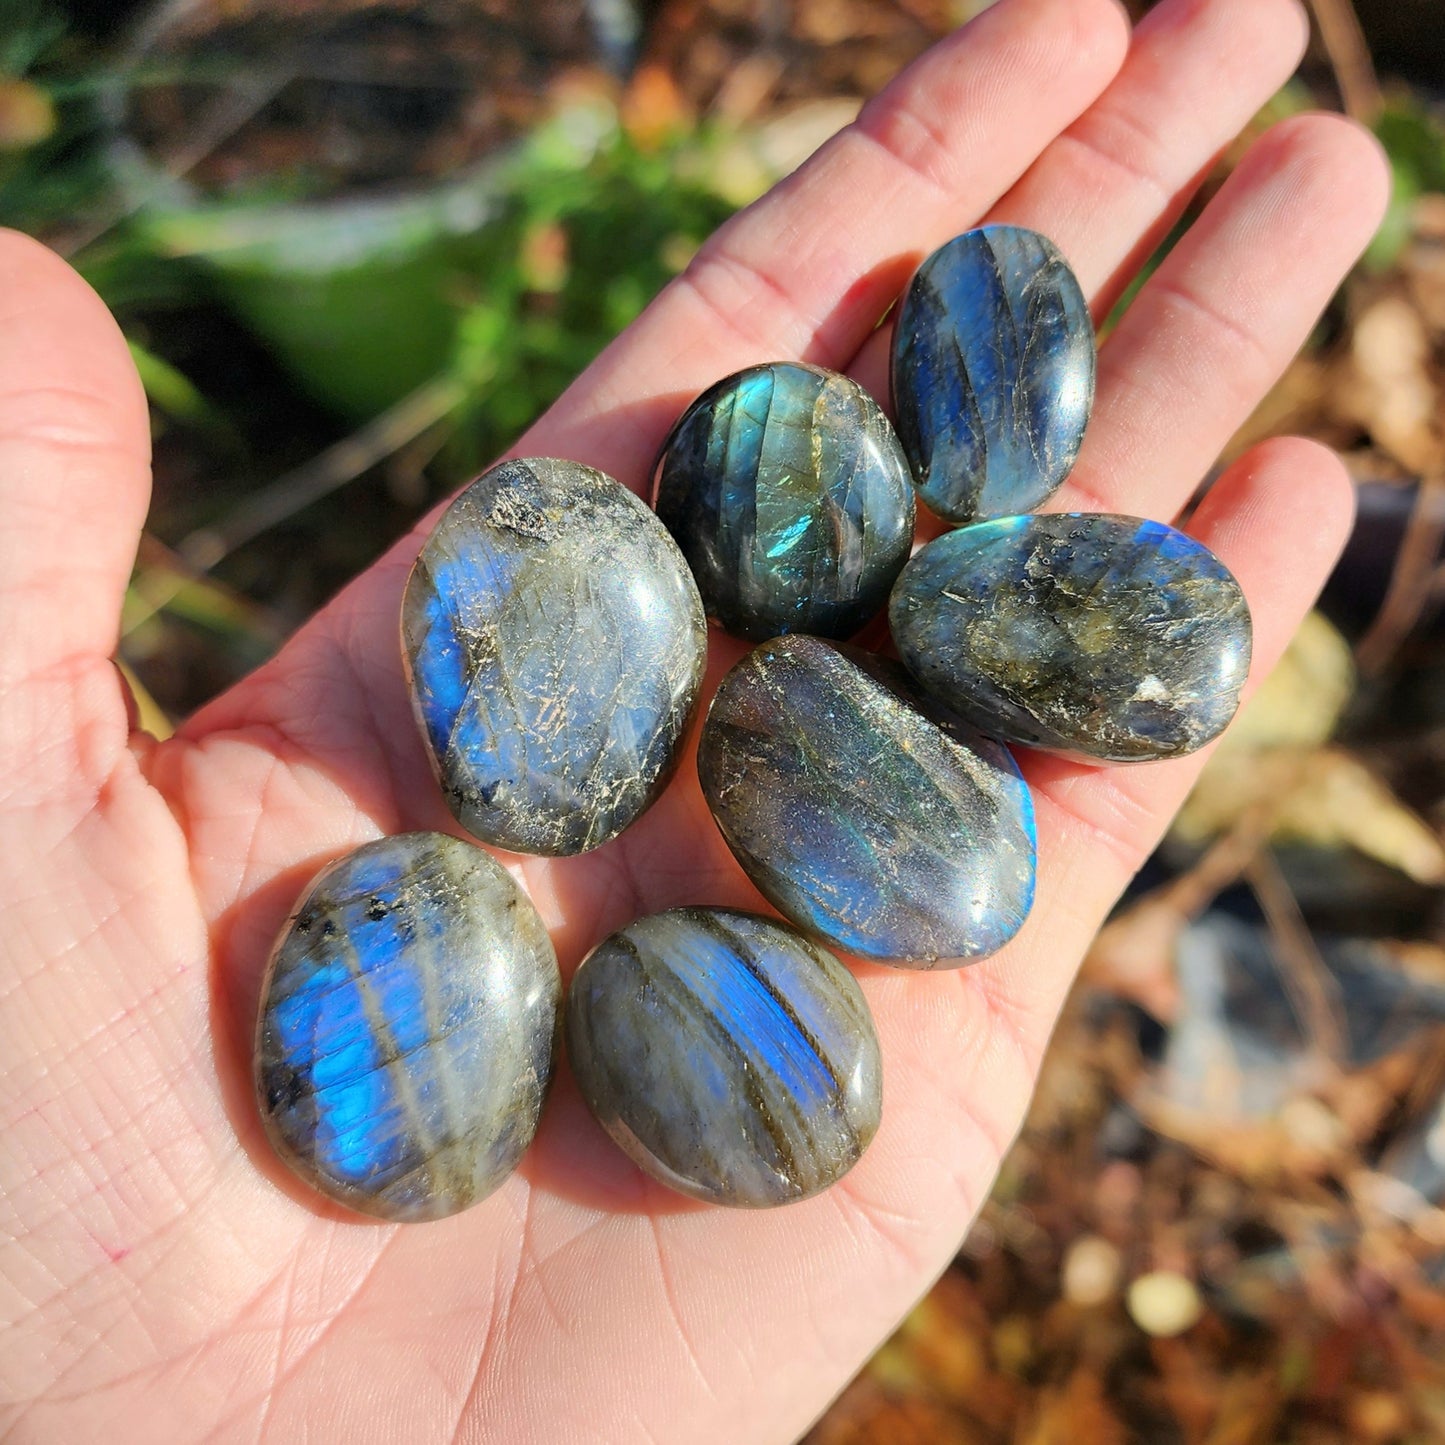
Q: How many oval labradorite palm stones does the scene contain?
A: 7